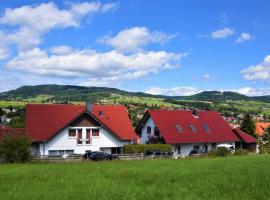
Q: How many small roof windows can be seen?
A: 4